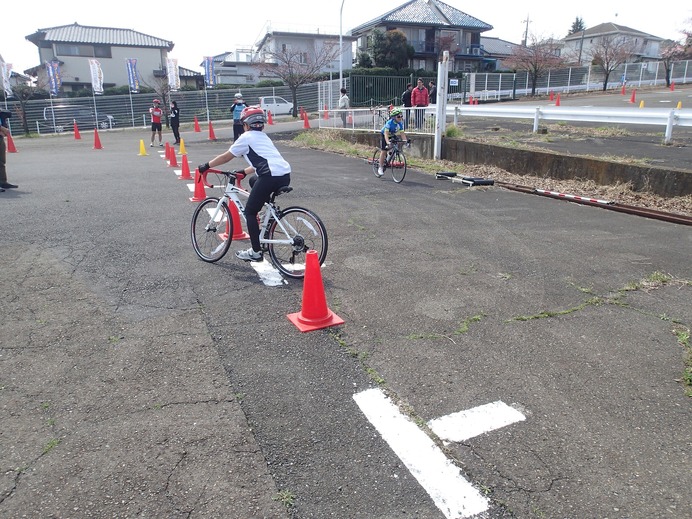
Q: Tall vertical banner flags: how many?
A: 6